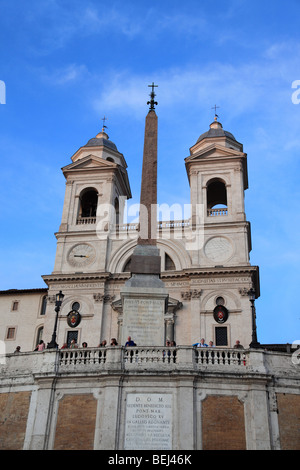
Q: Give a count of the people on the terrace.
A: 13